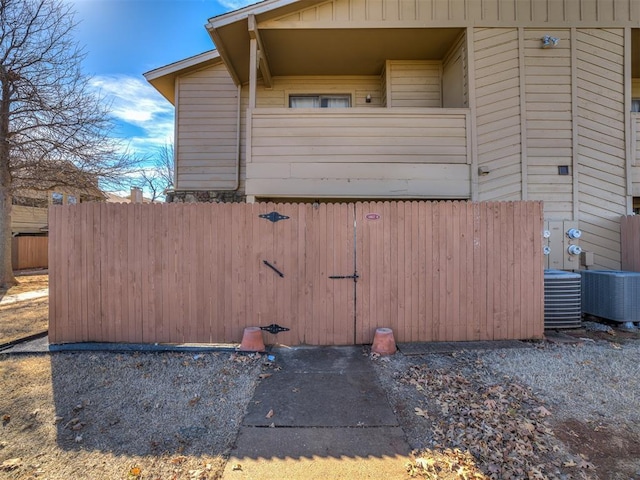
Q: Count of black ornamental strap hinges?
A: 2